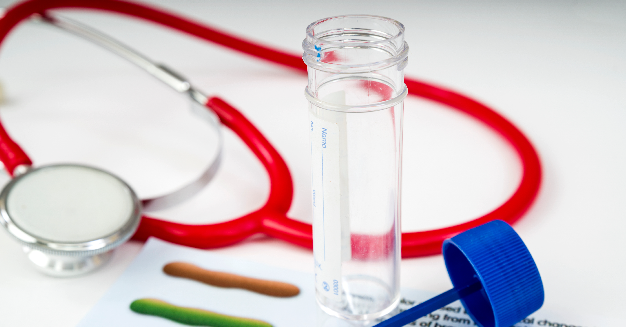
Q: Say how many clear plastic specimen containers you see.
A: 1